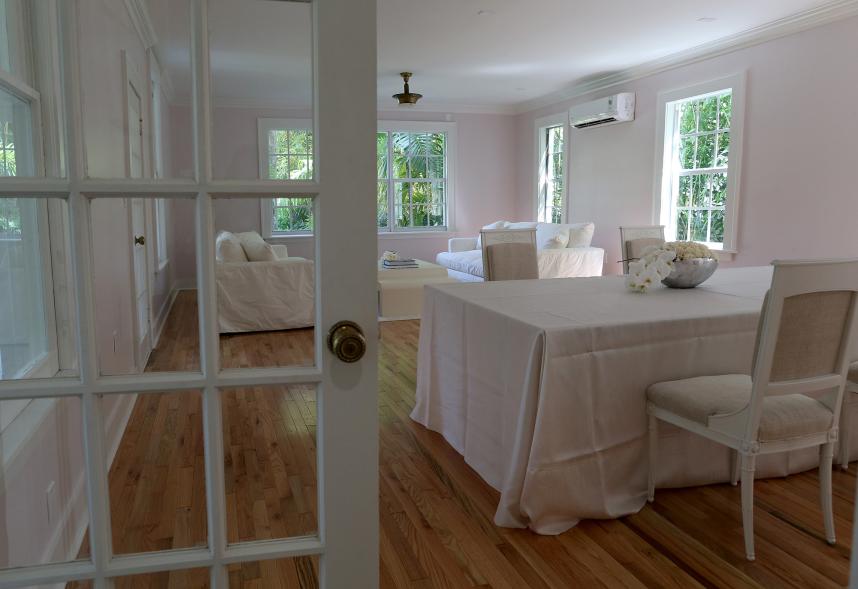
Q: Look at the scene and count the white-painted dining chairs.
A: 4